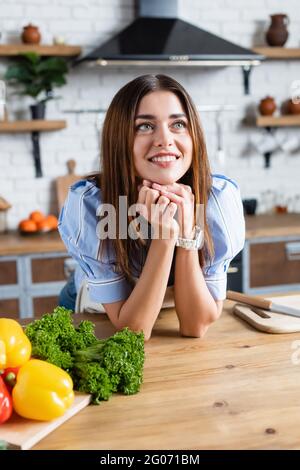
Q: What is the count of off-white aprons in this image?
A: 1